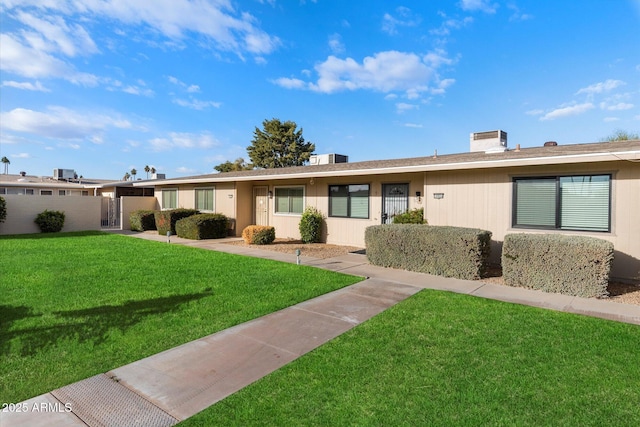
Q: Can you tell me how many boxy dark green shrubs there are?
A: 3